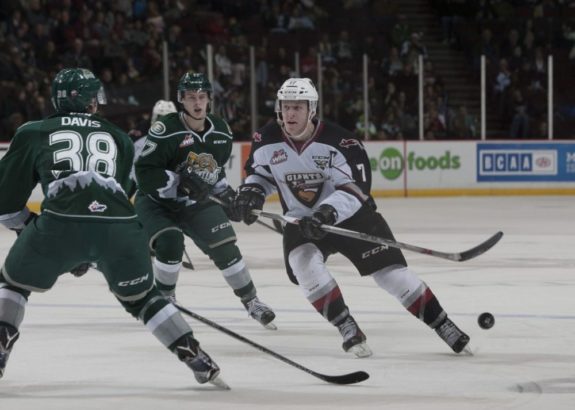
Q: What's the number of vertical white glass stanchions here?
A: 9